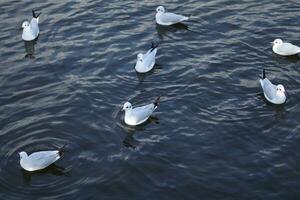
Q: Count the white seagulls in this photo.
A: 7